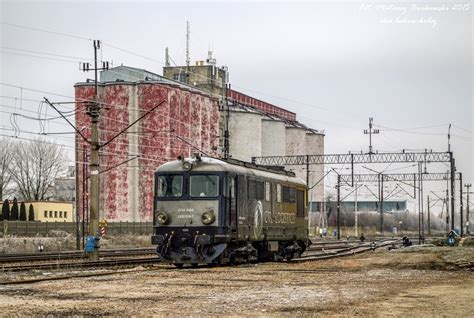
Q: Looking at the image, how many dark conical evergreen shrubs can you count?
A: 4